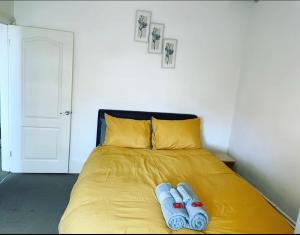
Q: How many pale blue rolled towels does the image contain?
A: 2